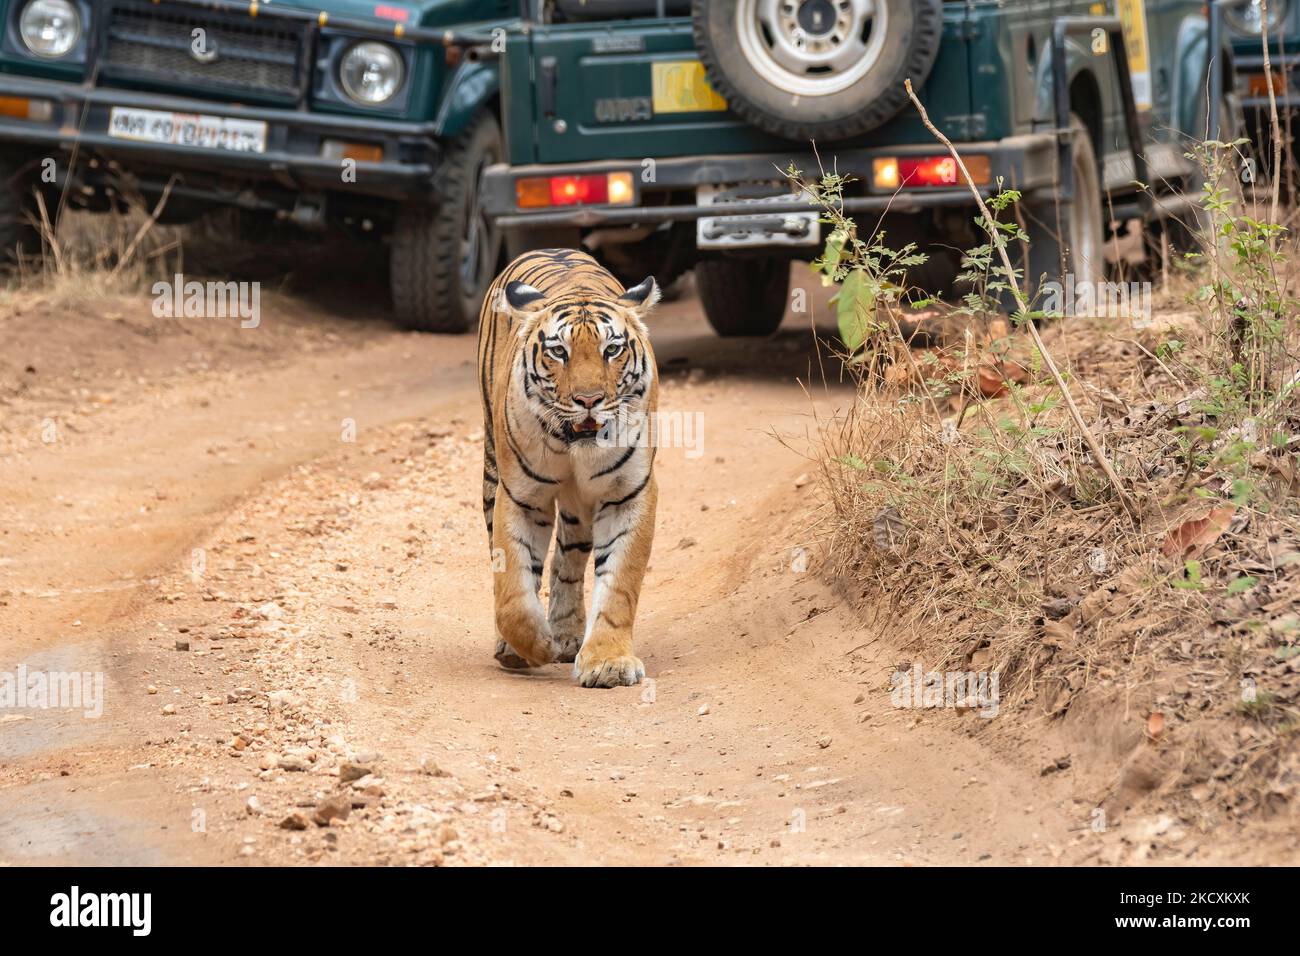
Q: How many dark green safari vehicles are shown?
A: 3